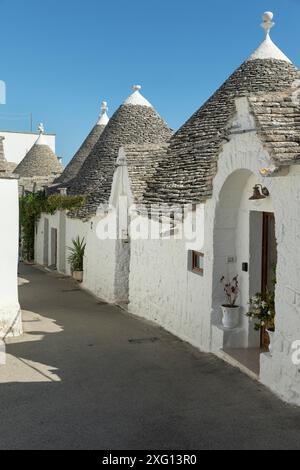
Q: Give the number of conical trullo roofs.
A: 4